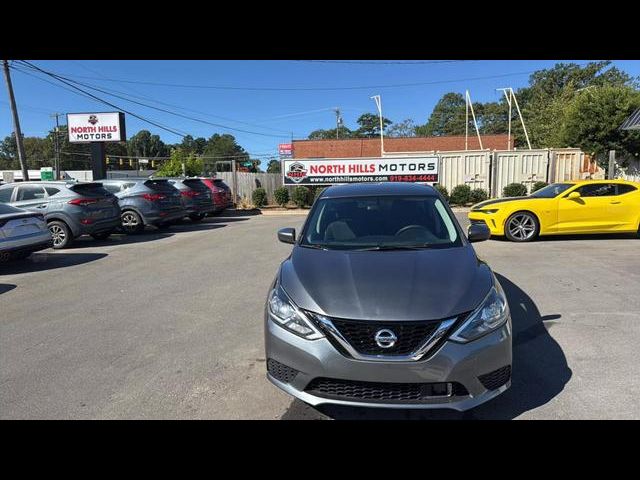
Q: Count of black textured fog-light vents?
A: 2